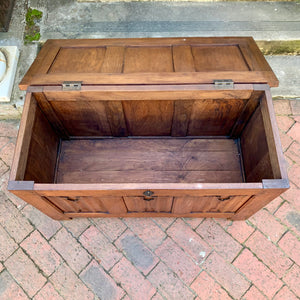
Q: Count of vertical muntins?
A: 6